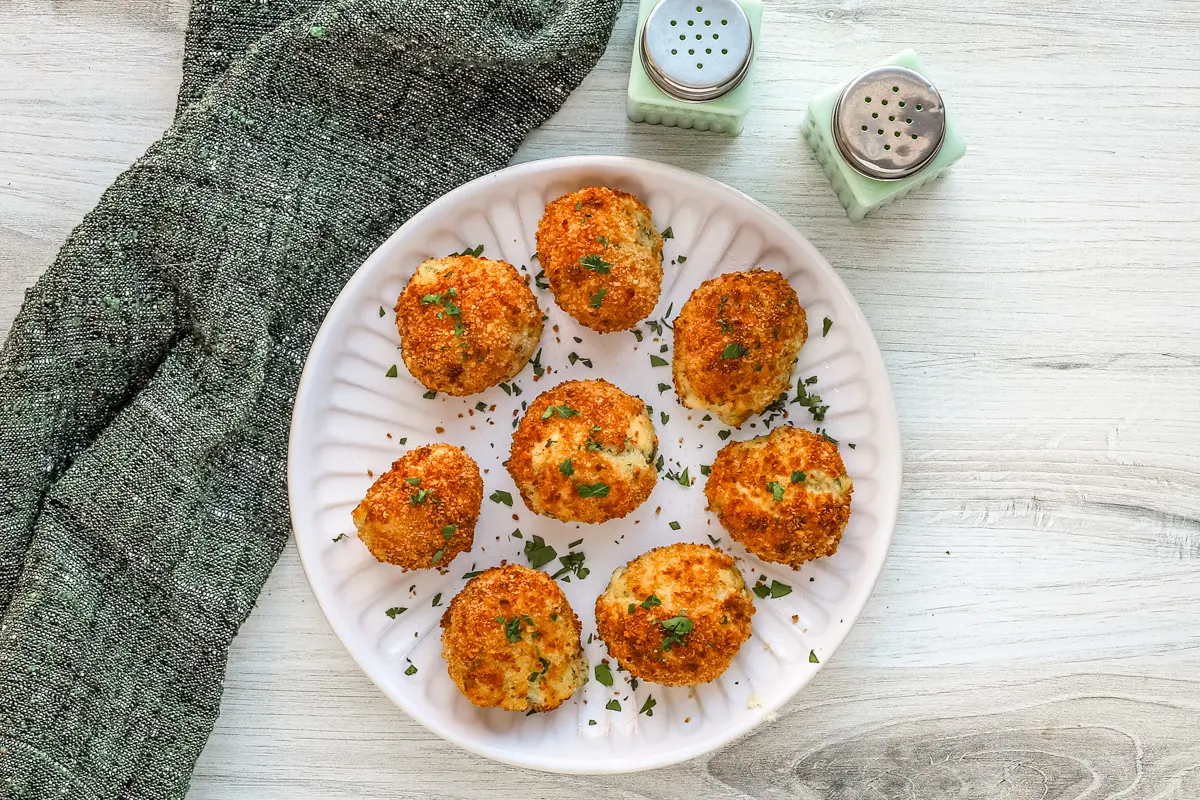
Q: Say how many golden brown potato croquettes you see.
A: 8